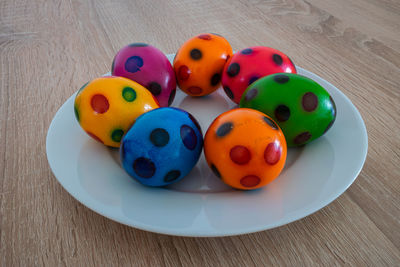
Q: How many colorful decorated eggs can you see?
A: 7